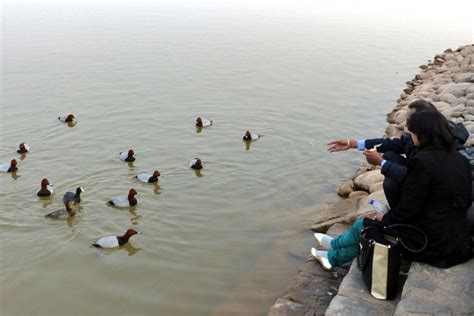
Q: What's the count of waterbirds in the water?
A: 13